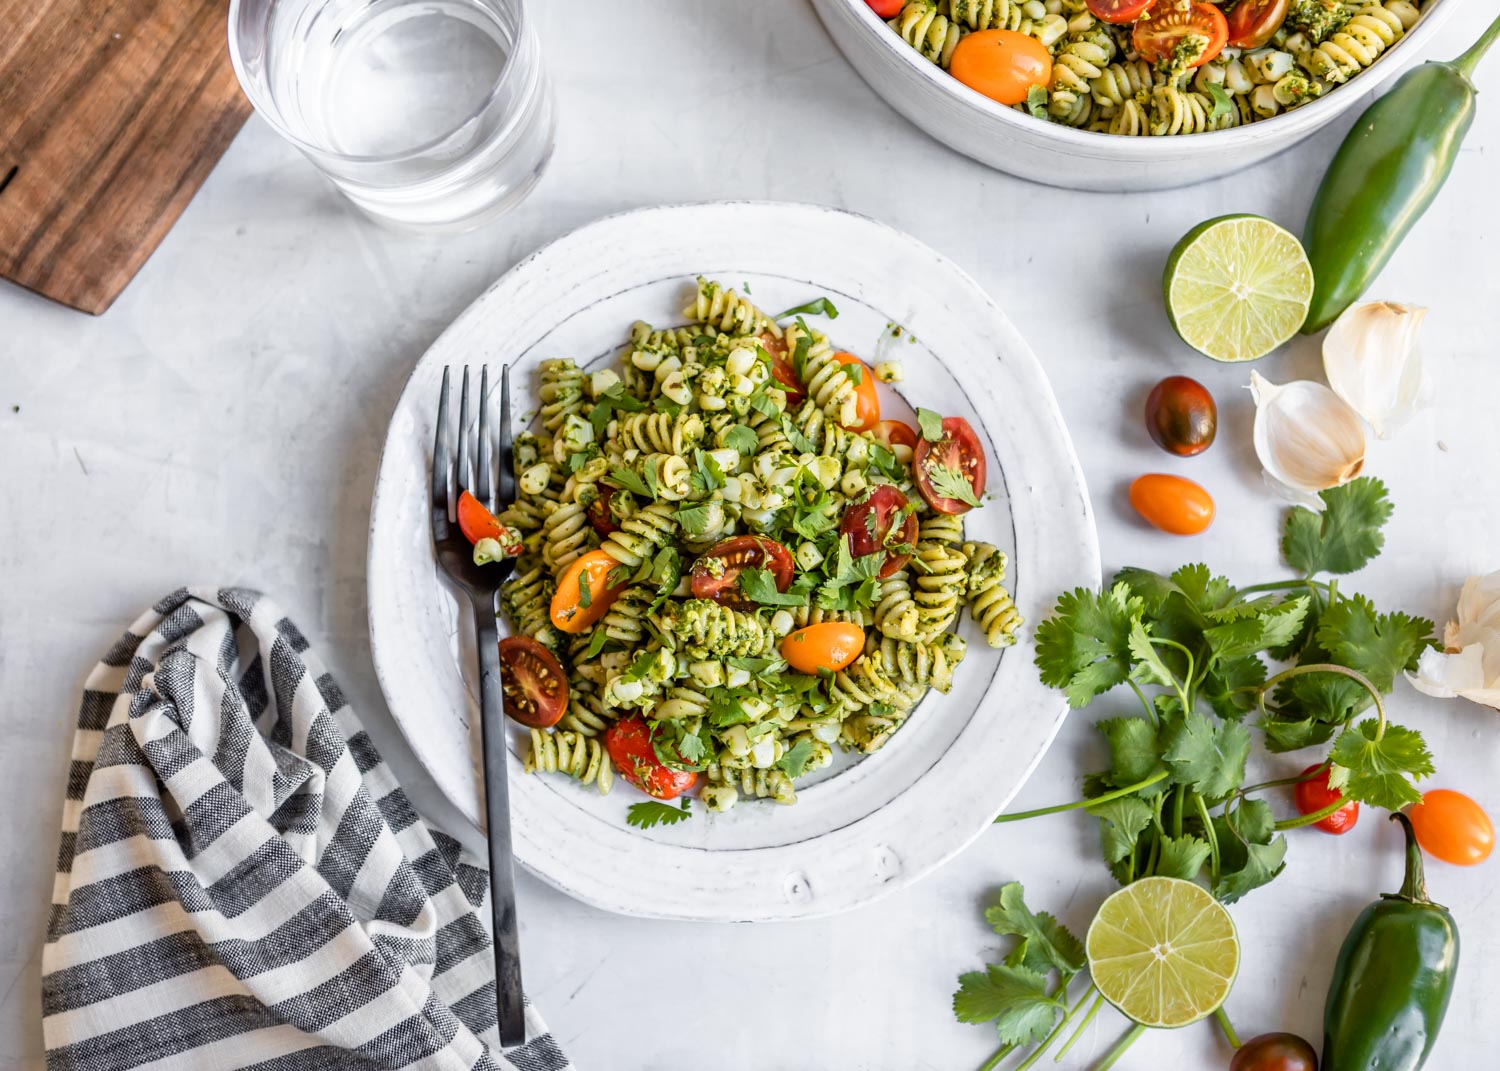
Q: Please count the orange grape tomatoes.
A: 6